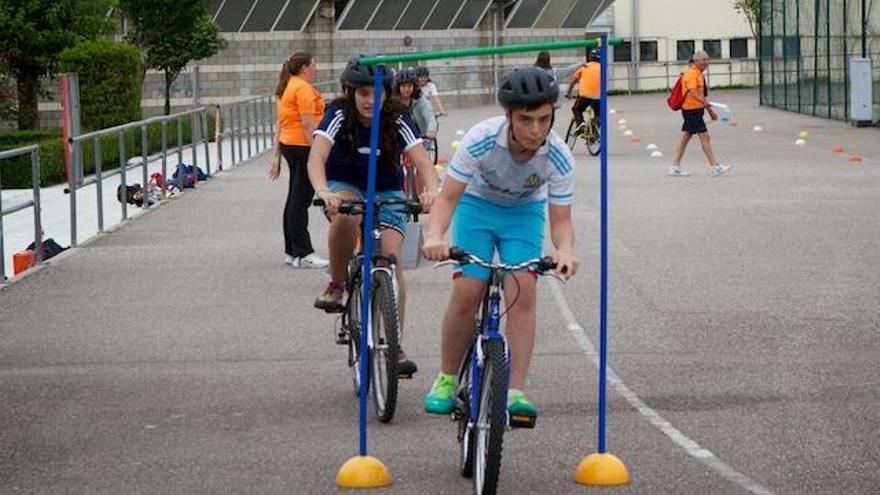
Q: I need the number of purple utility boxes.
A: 0